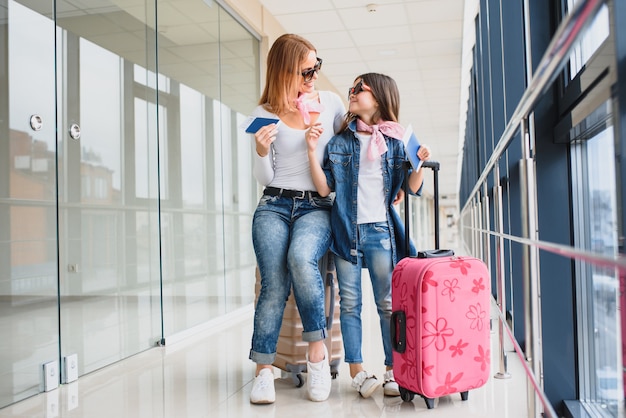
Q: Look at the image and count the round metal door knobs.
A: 2